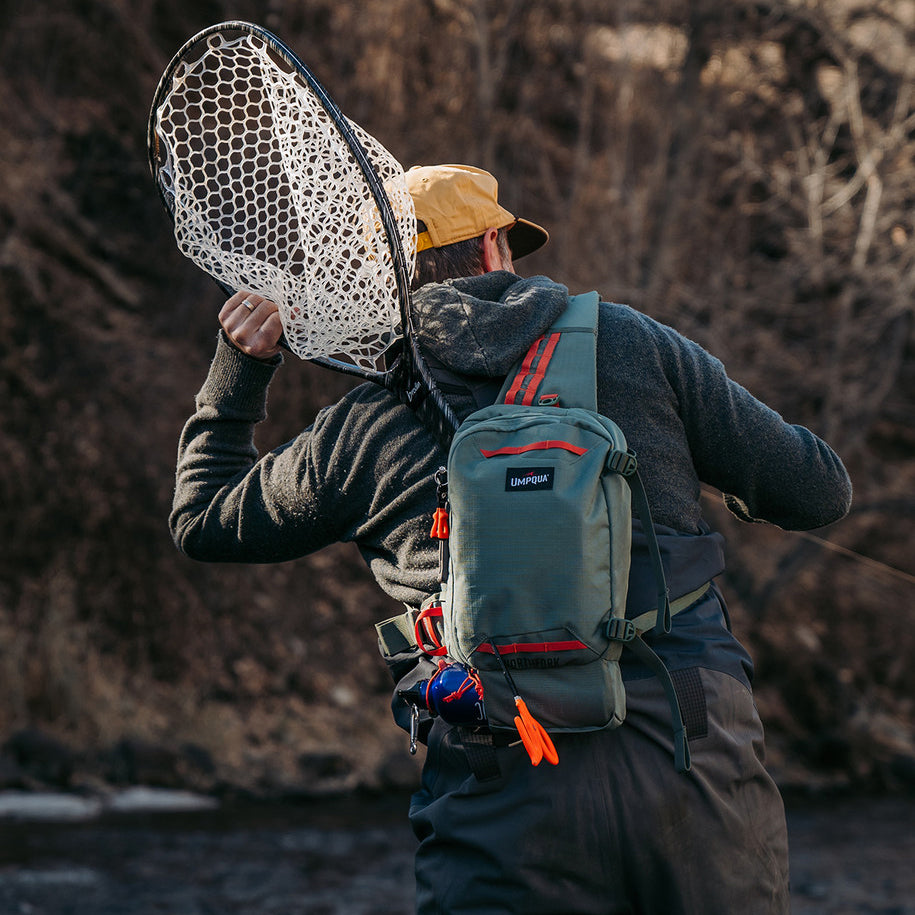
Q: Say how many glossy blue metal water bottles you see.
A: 1